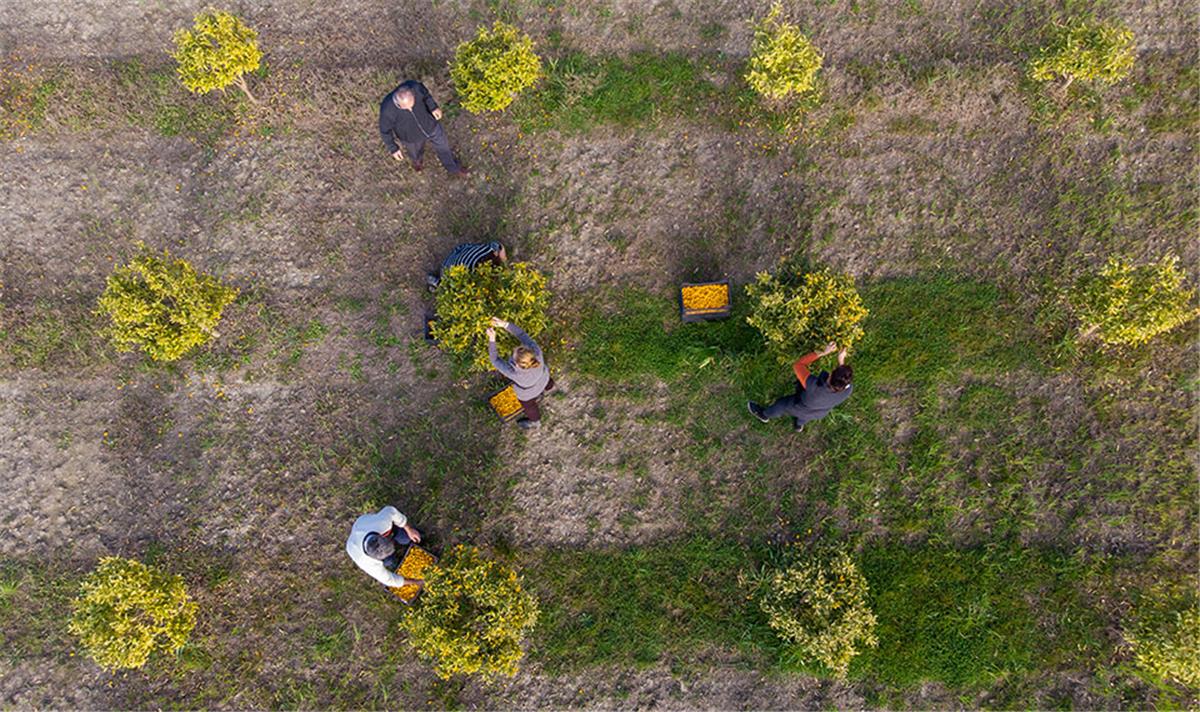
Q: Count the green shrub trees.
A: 12